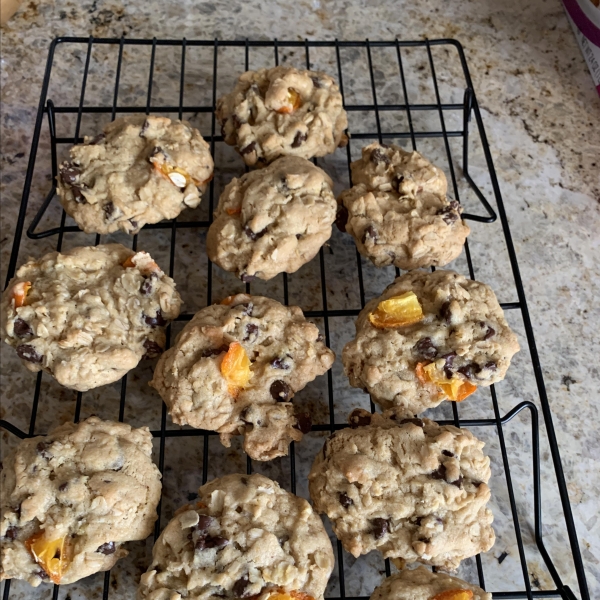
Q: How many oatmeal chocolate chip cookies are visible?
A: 11